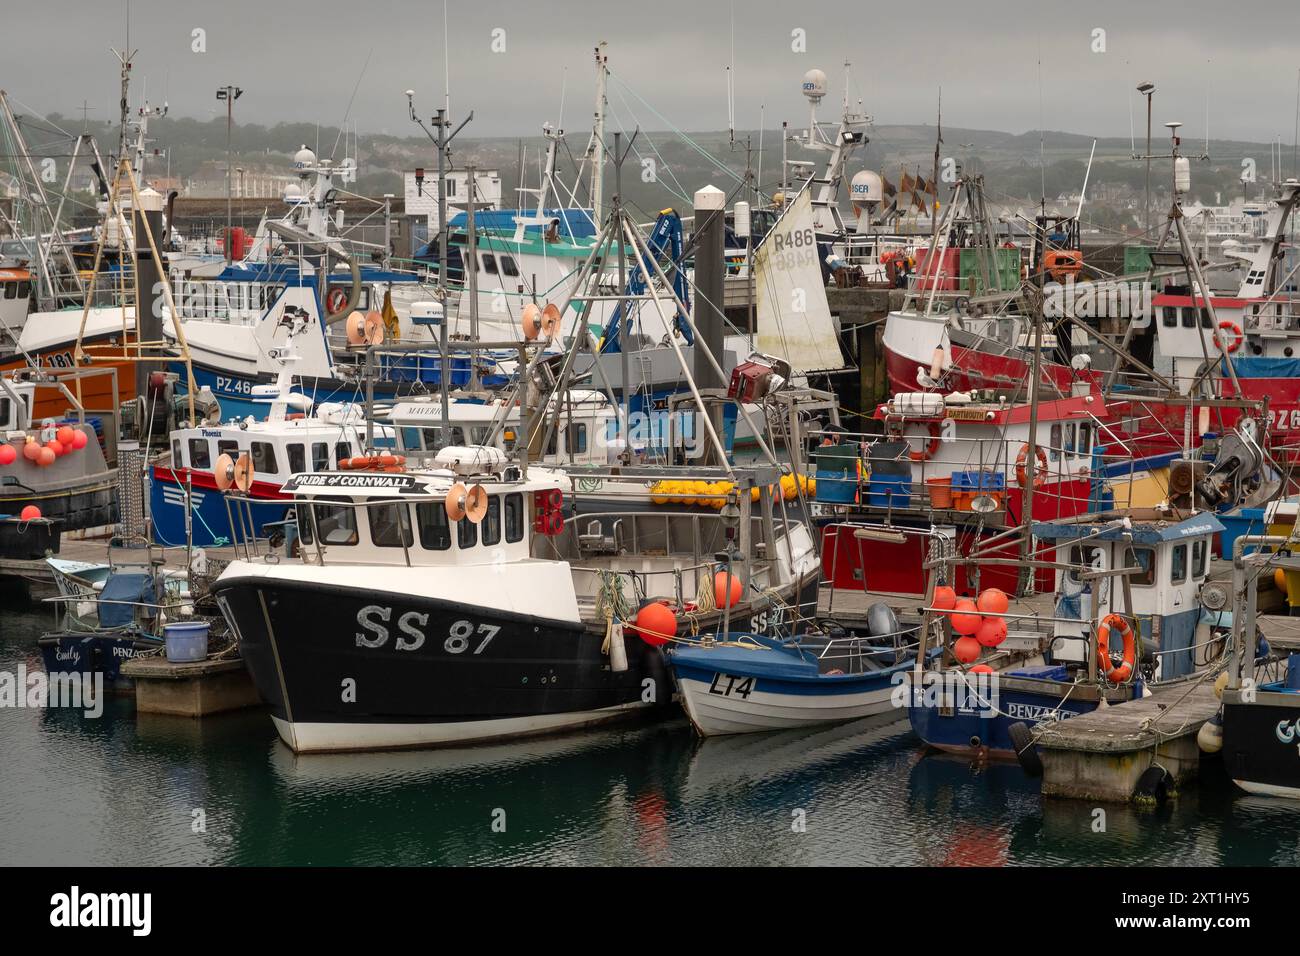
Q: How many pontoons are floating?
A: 2